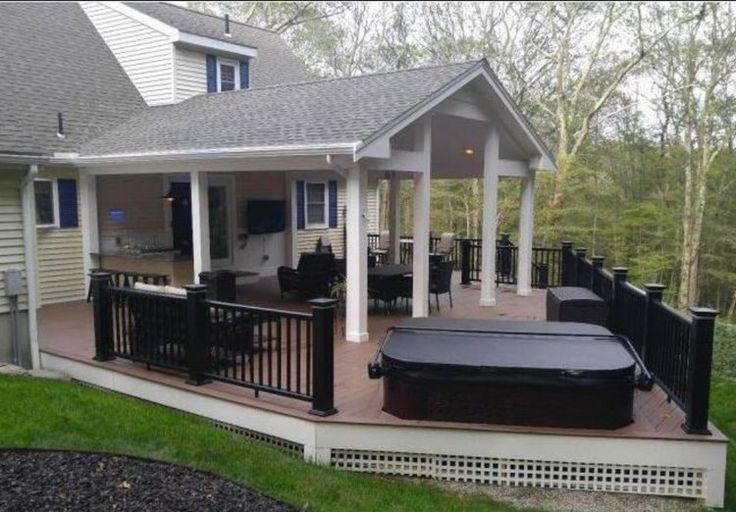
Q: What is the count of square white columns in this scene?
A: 7